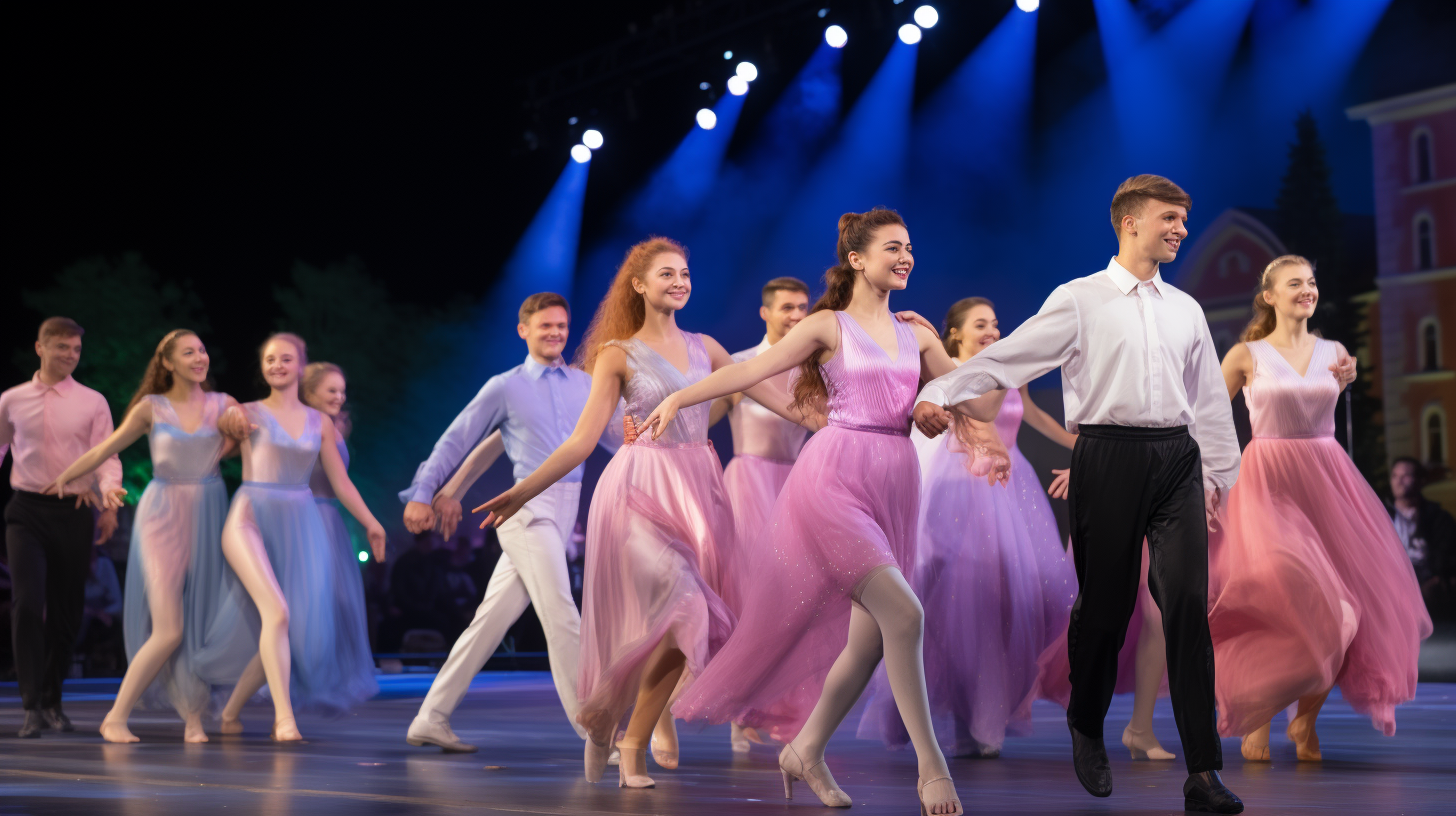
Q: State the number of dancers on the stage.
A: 11